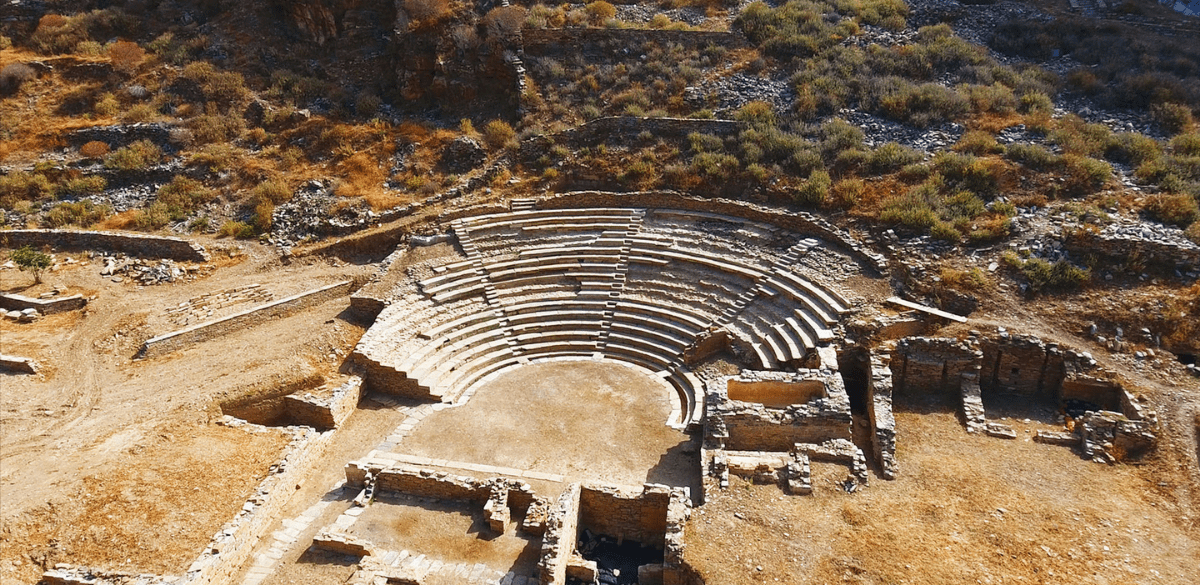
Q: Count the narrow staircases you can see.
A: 3